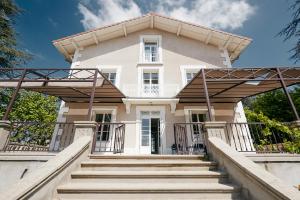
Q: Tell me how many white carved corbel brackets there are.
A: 2